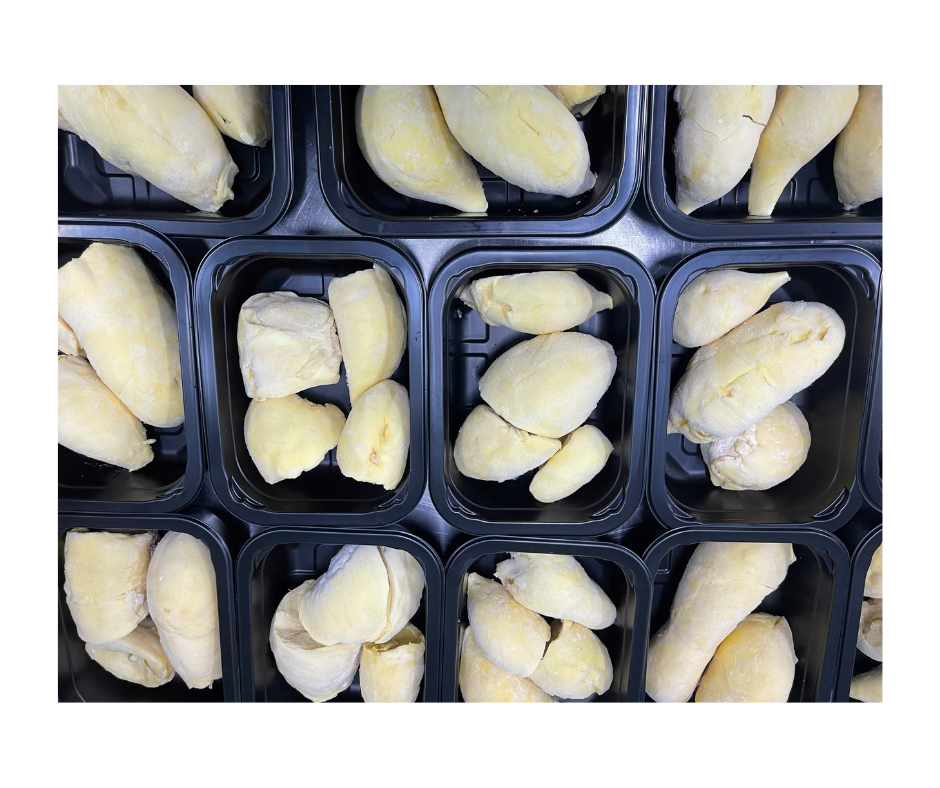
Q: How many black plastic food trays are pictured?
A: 13